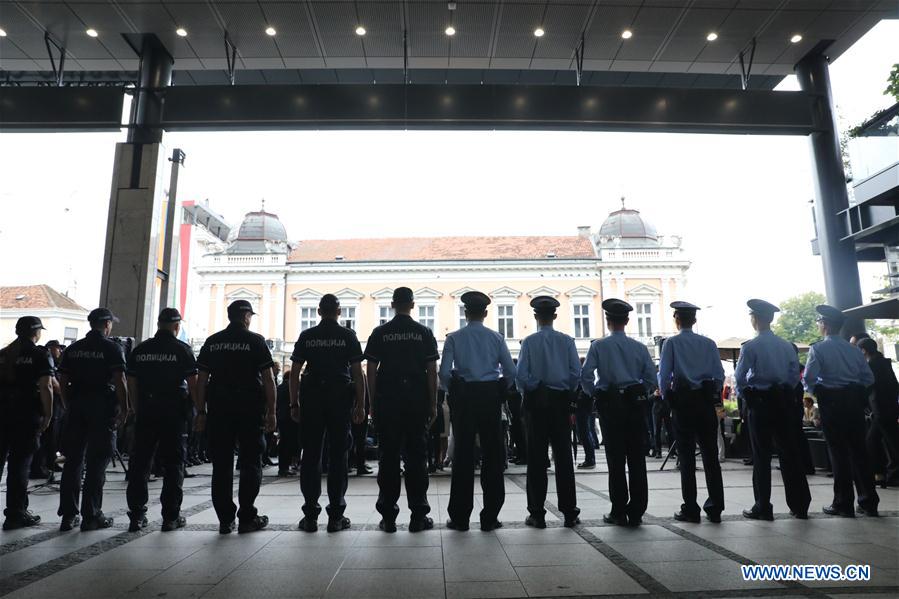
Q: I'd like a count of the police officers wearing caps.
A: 12